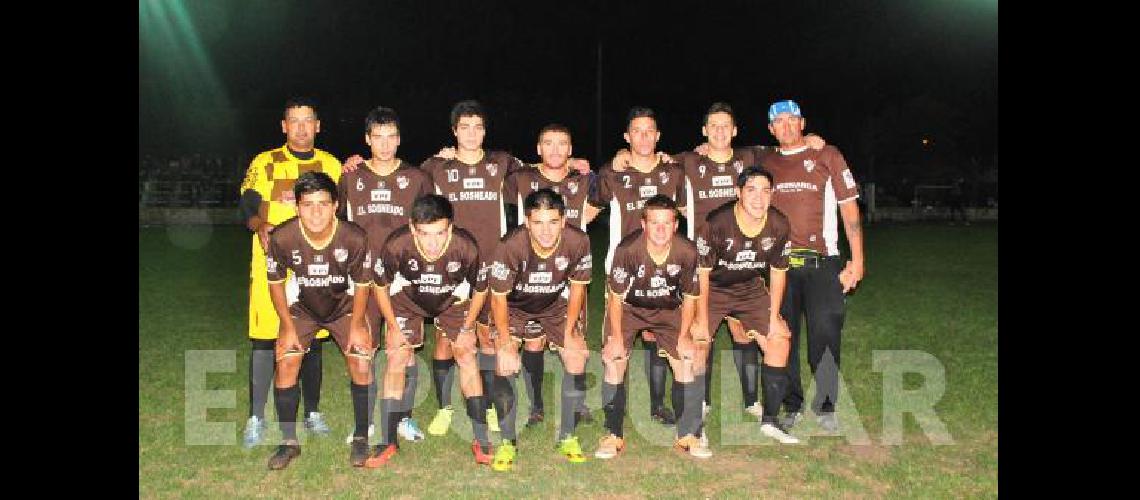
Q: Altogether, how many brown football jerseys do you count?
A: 11